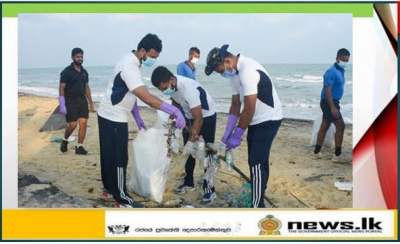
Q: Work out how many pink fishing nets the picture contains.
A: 0